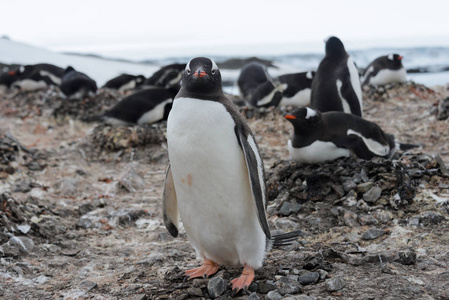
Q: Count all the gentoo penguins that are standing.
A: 2